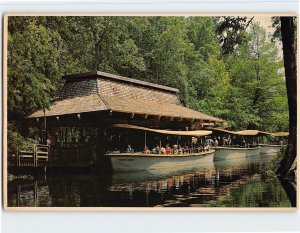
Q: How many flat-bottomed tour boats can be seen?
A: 3